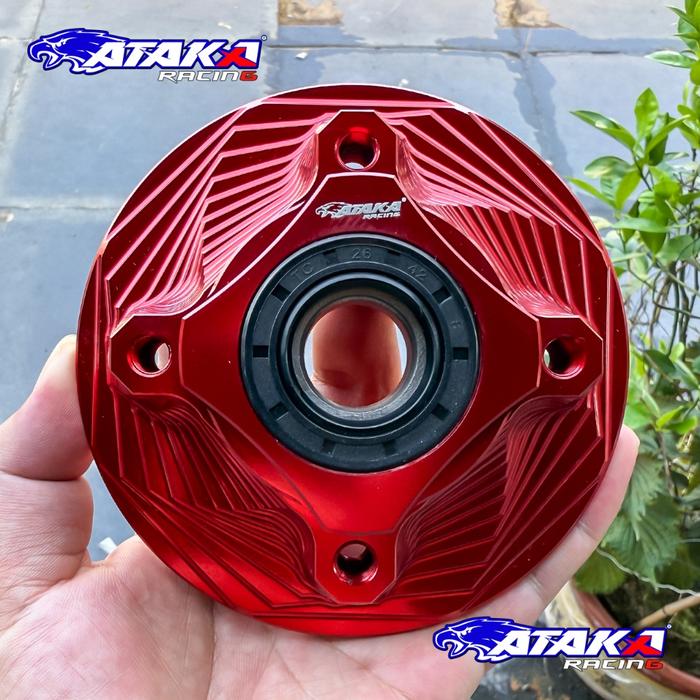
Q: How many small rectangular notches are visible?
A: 10